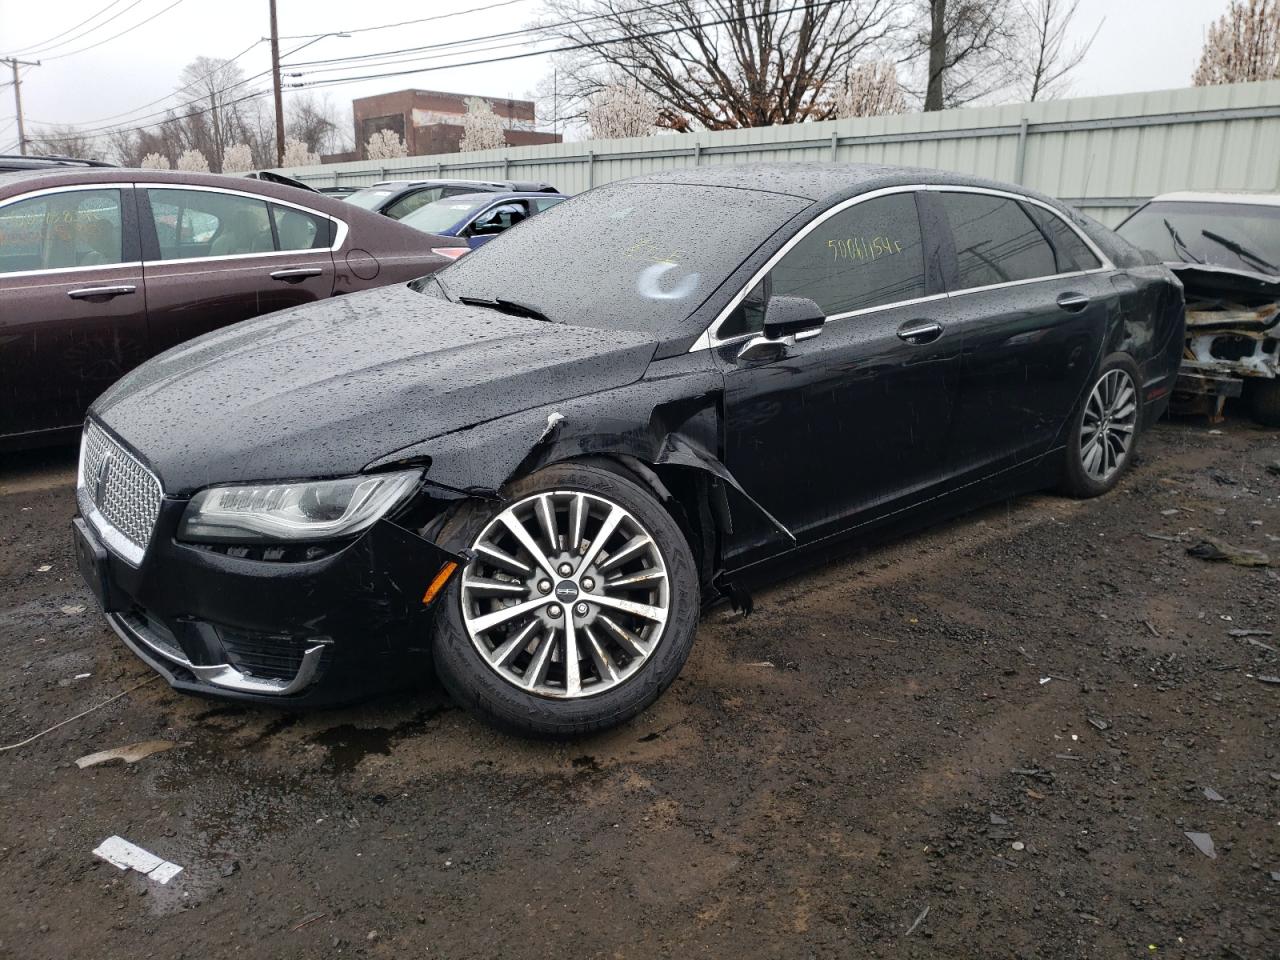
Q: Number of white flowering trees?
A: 9